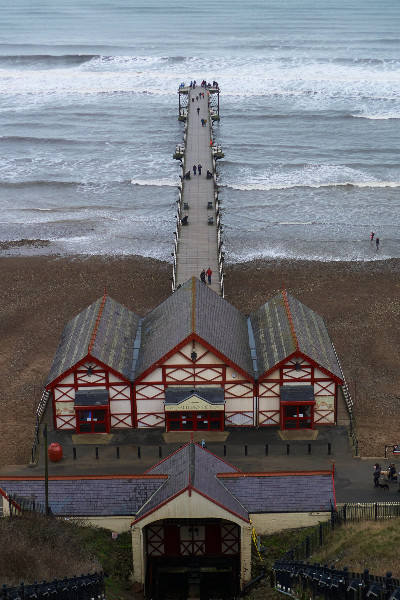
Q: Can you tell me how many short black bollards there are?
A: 11